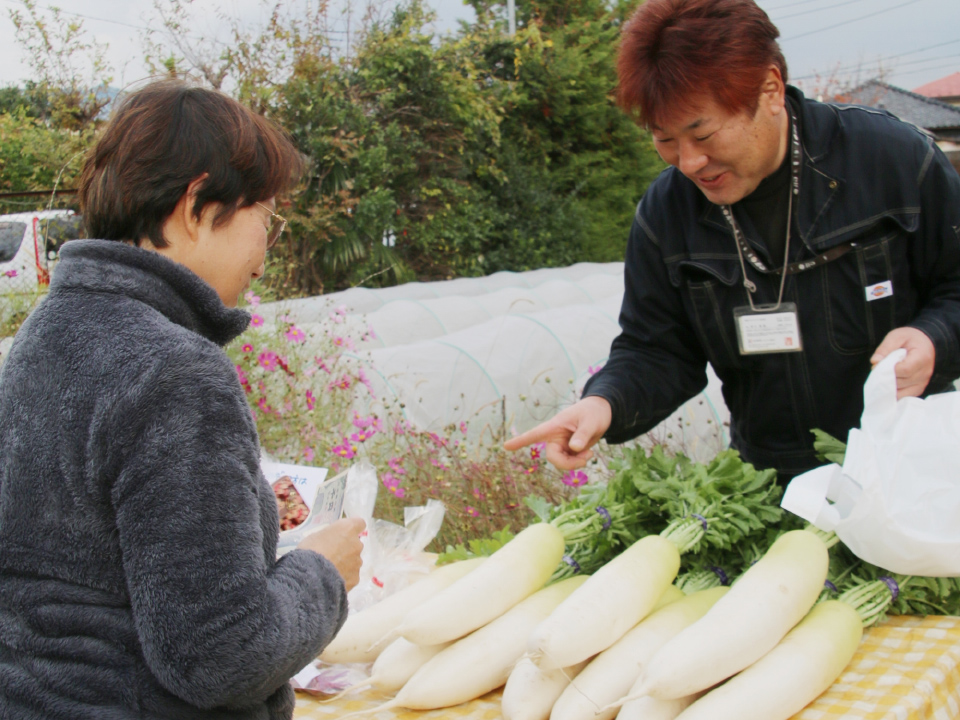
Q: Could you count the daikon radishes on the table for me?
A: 10